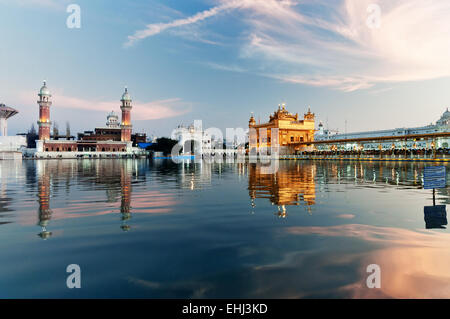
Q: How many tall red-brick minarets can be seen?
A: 2